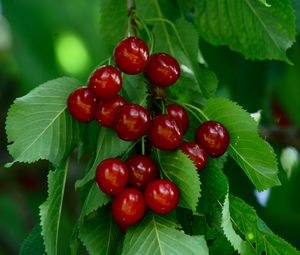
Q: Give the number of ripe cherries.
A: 14